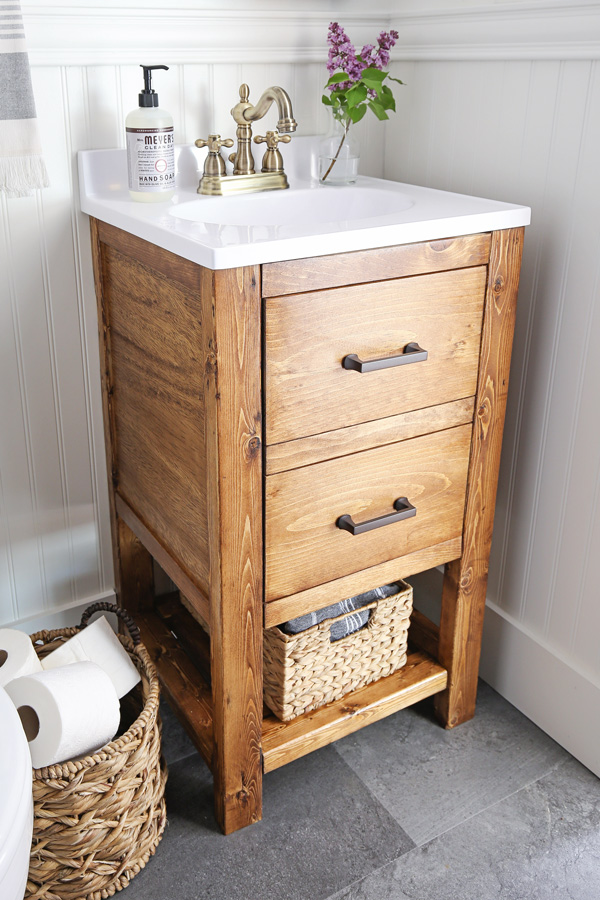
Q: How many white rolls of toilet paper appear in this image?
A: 3